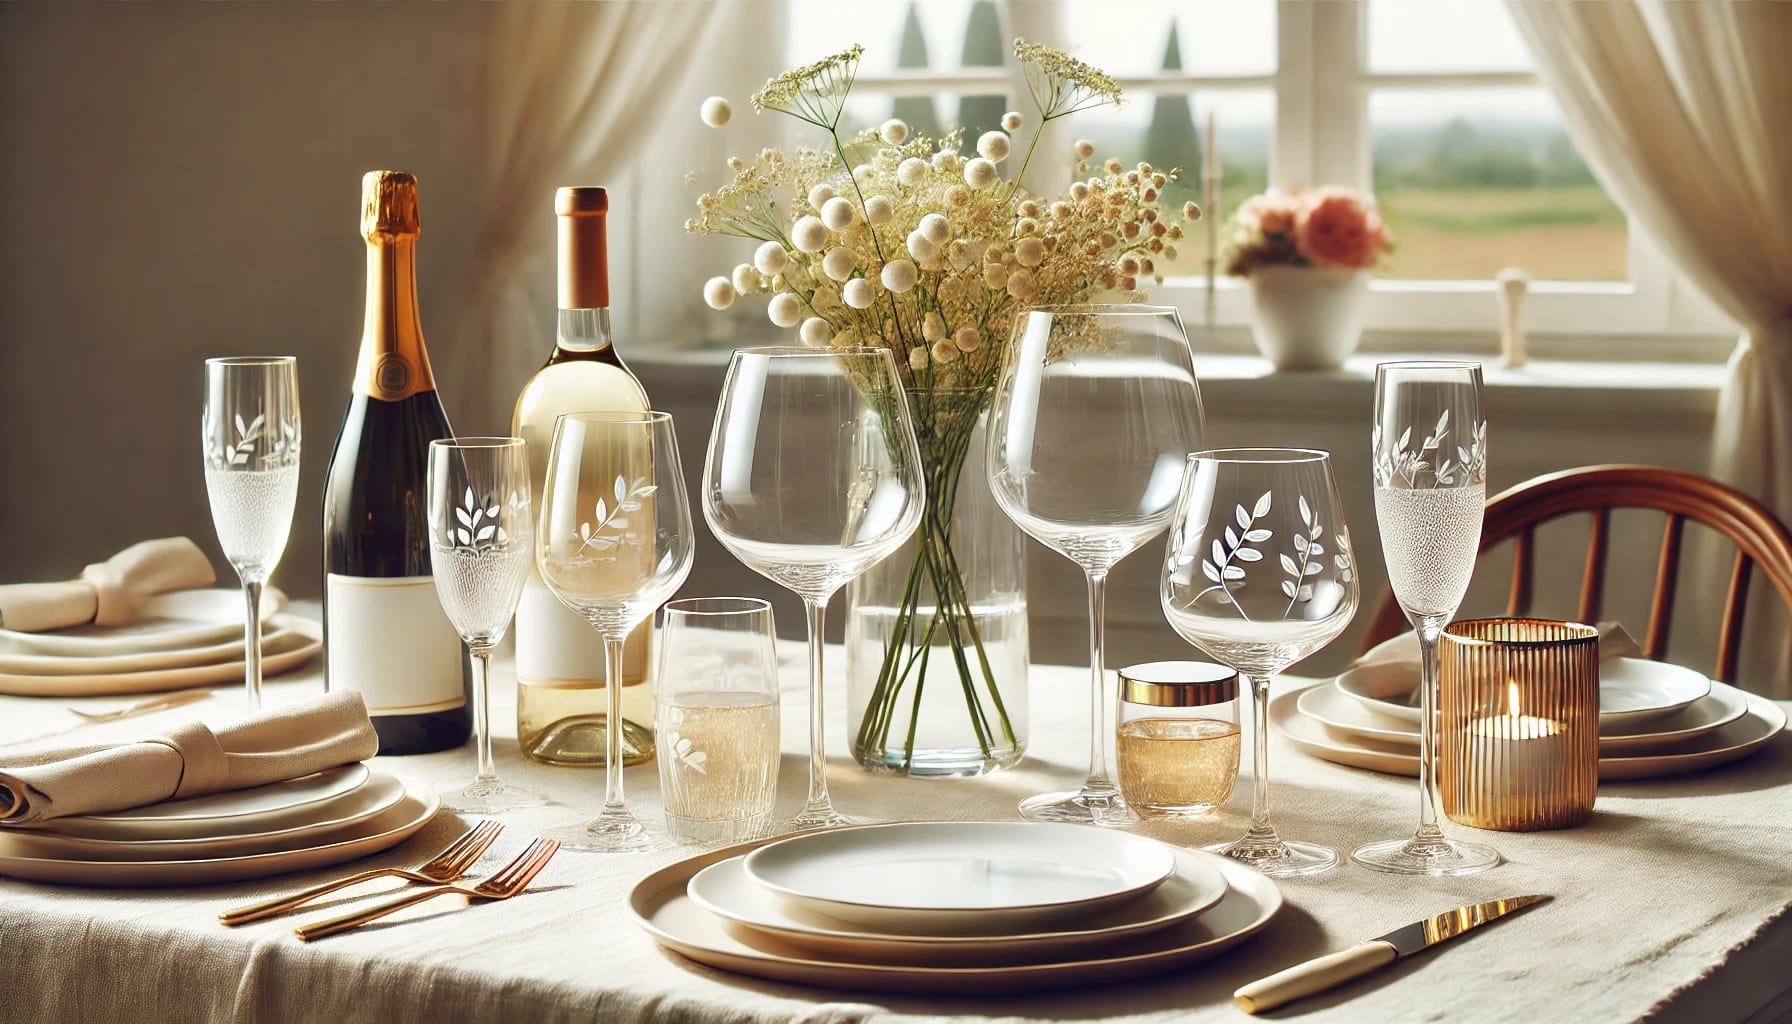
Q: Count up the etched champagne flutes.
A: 3